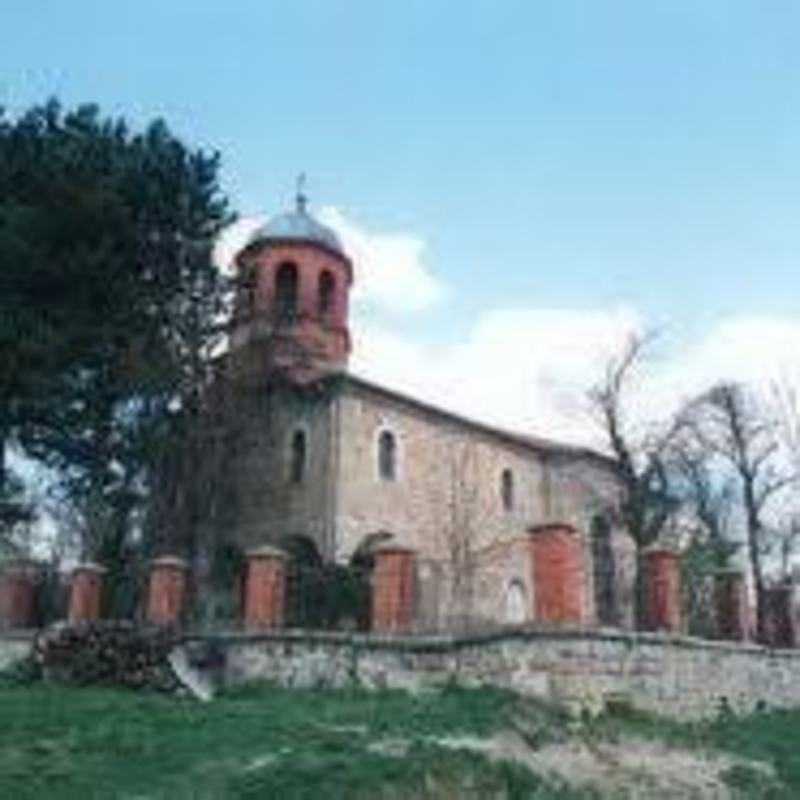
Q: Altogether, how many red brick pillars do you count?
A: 9